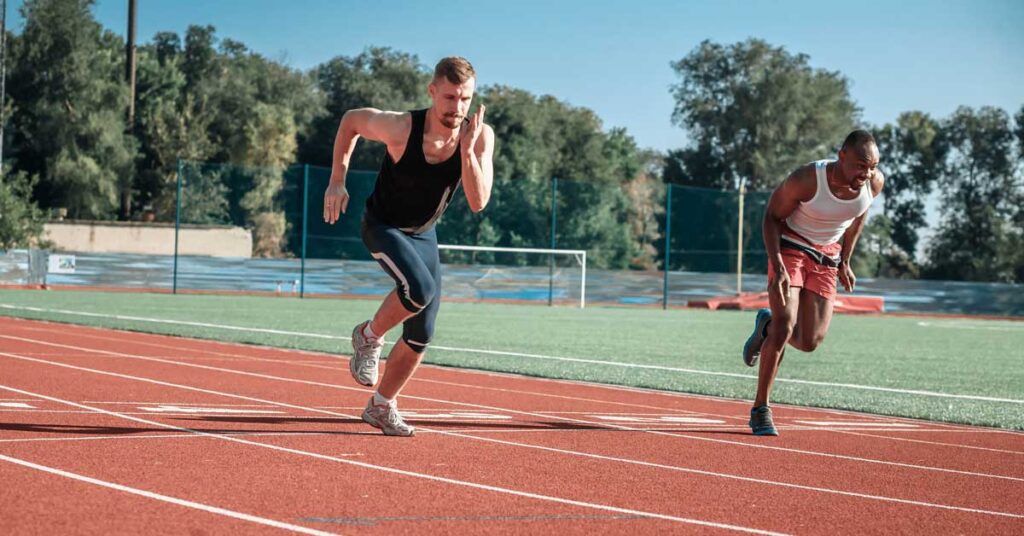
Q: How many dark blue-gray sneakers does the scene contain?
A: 2